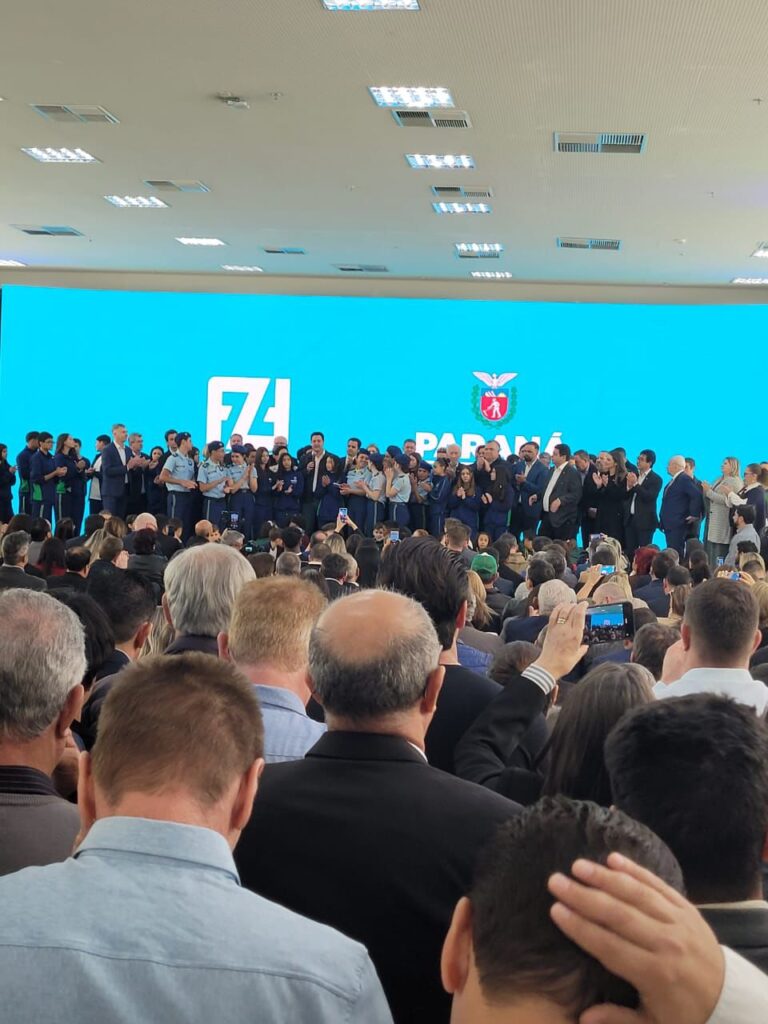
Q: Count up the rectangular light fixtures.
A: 13